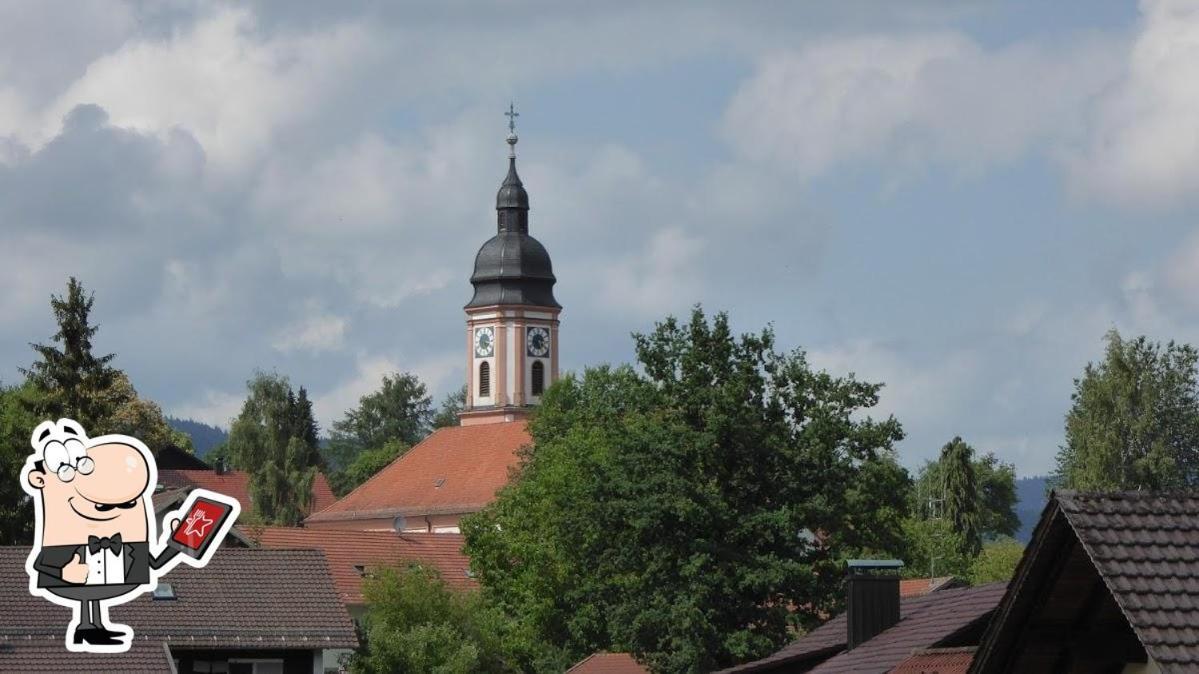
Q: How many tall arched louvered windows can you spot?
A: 2